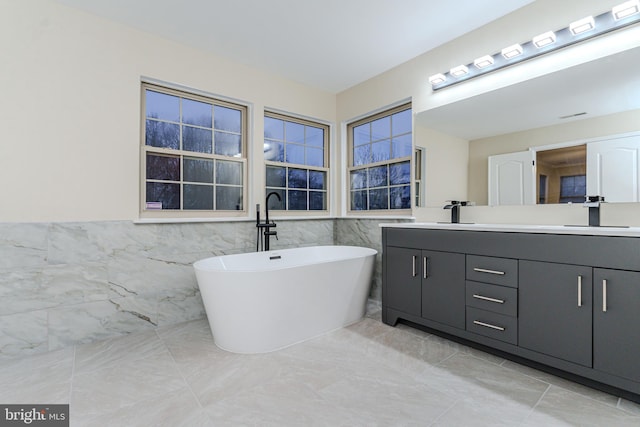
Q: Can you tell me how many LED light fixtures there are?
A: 7